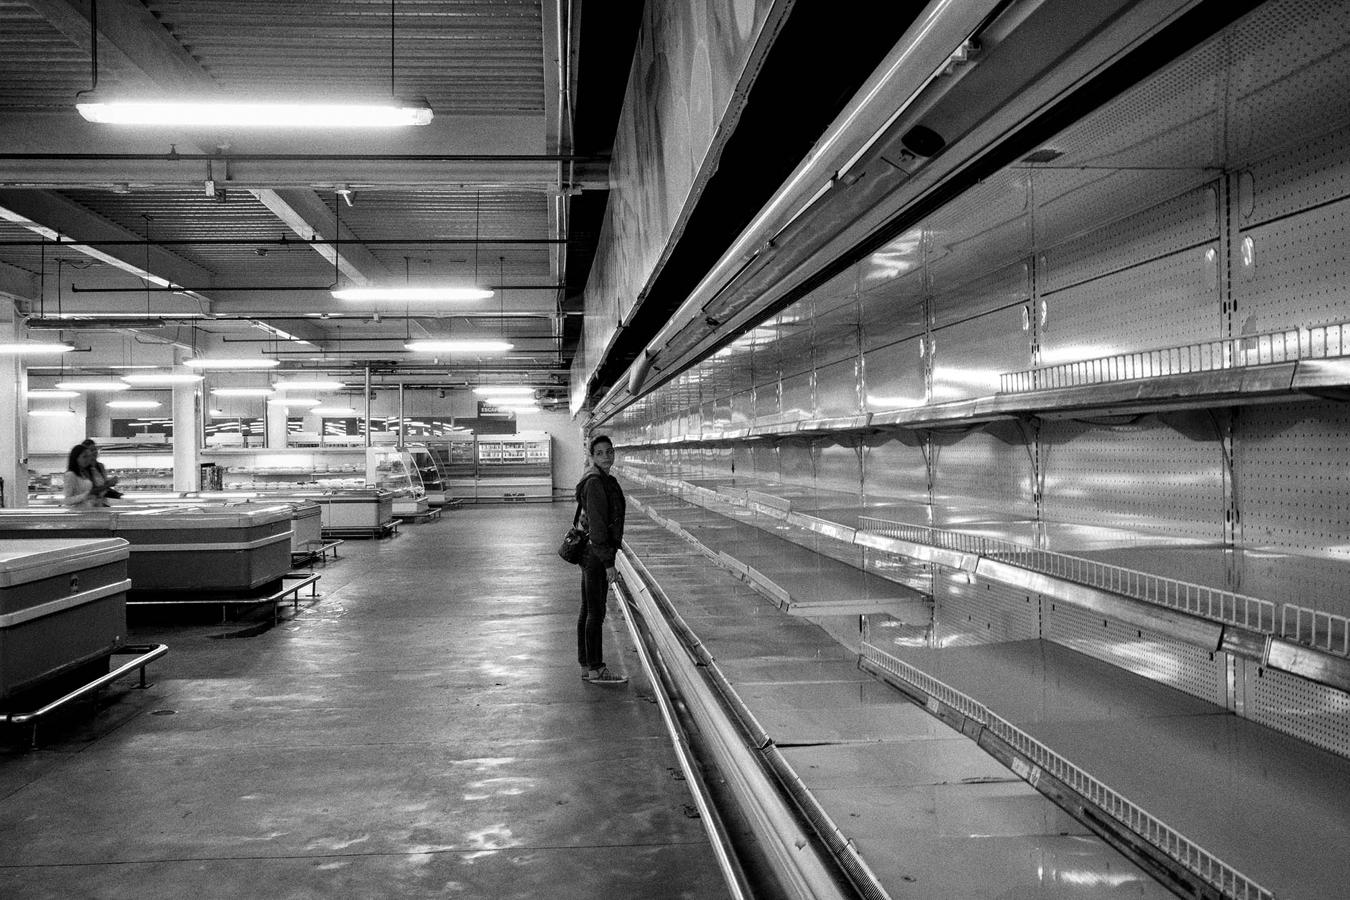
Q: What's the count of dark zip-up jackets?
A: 1